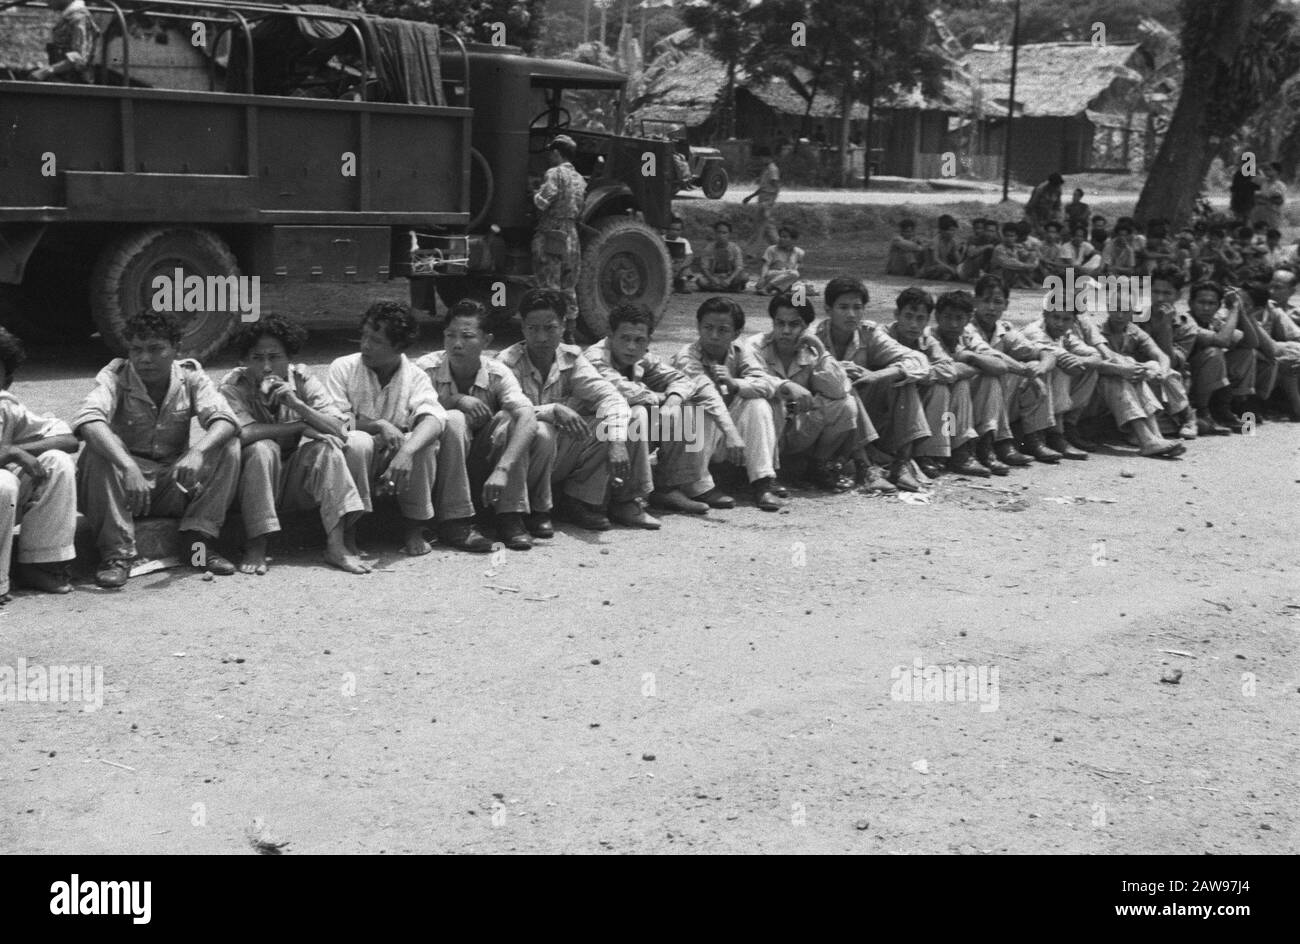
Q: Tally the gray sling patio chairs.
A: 0